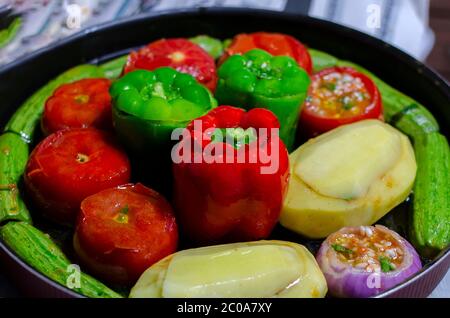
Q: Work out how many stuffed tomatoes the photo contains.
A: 6